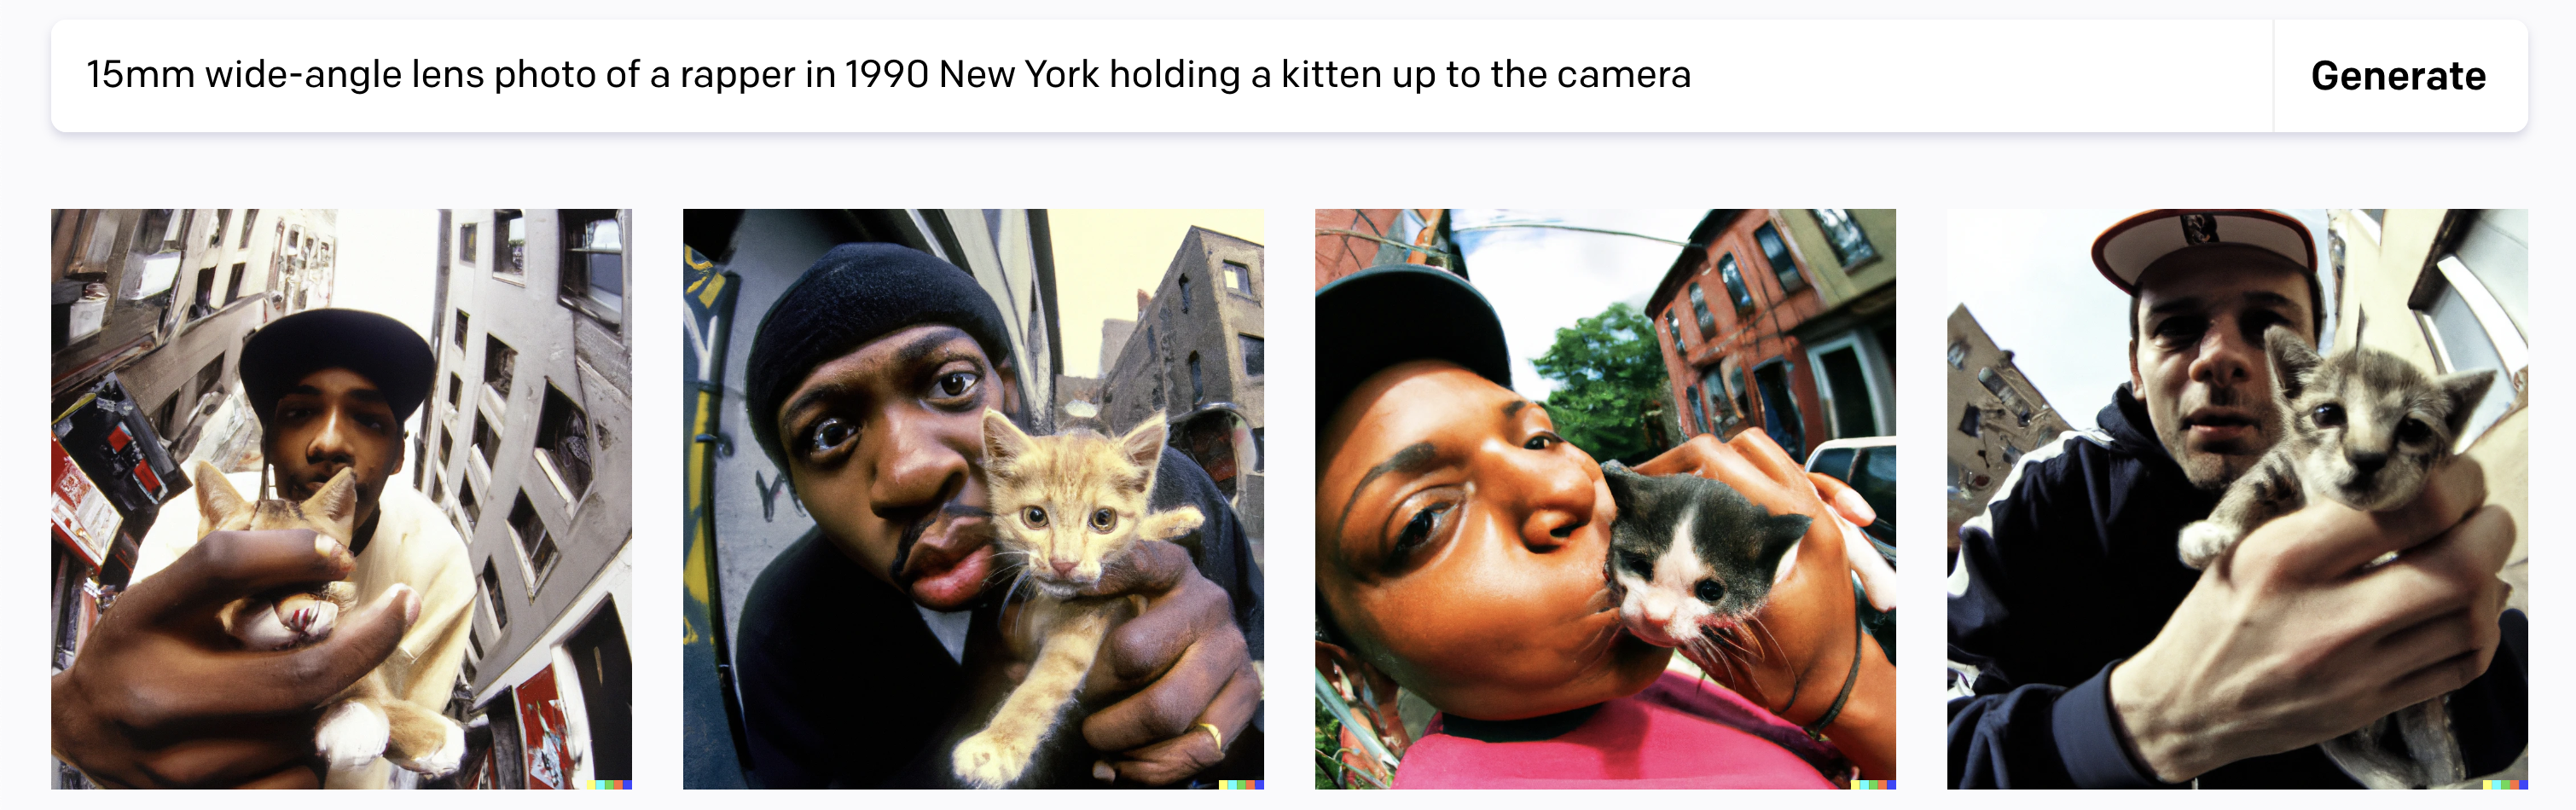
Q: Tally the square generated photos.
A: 4